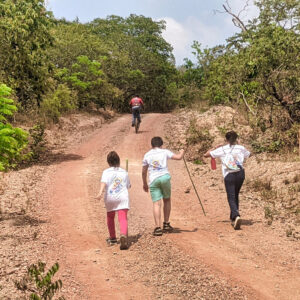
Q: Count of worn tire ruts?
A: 2